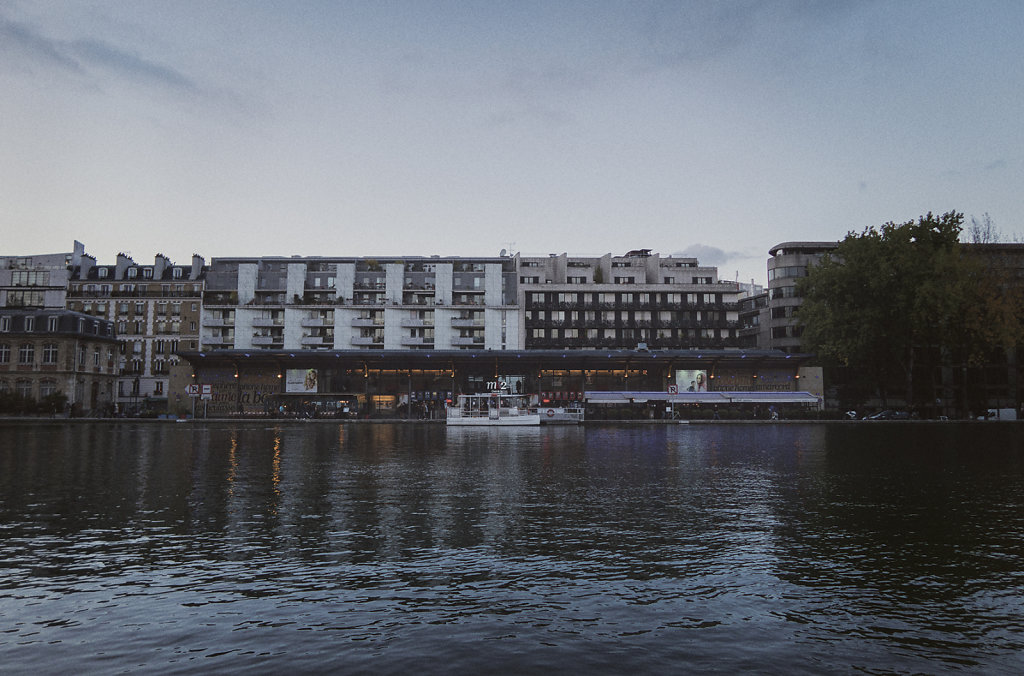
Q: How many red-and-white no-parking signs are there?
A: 2